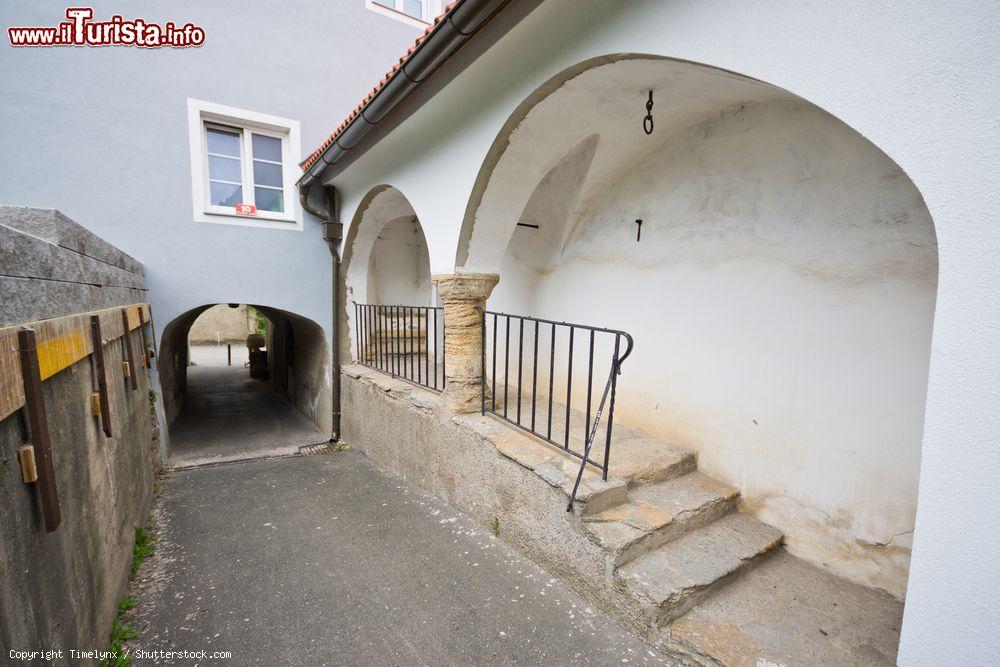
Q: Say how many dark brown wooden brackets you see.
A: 4